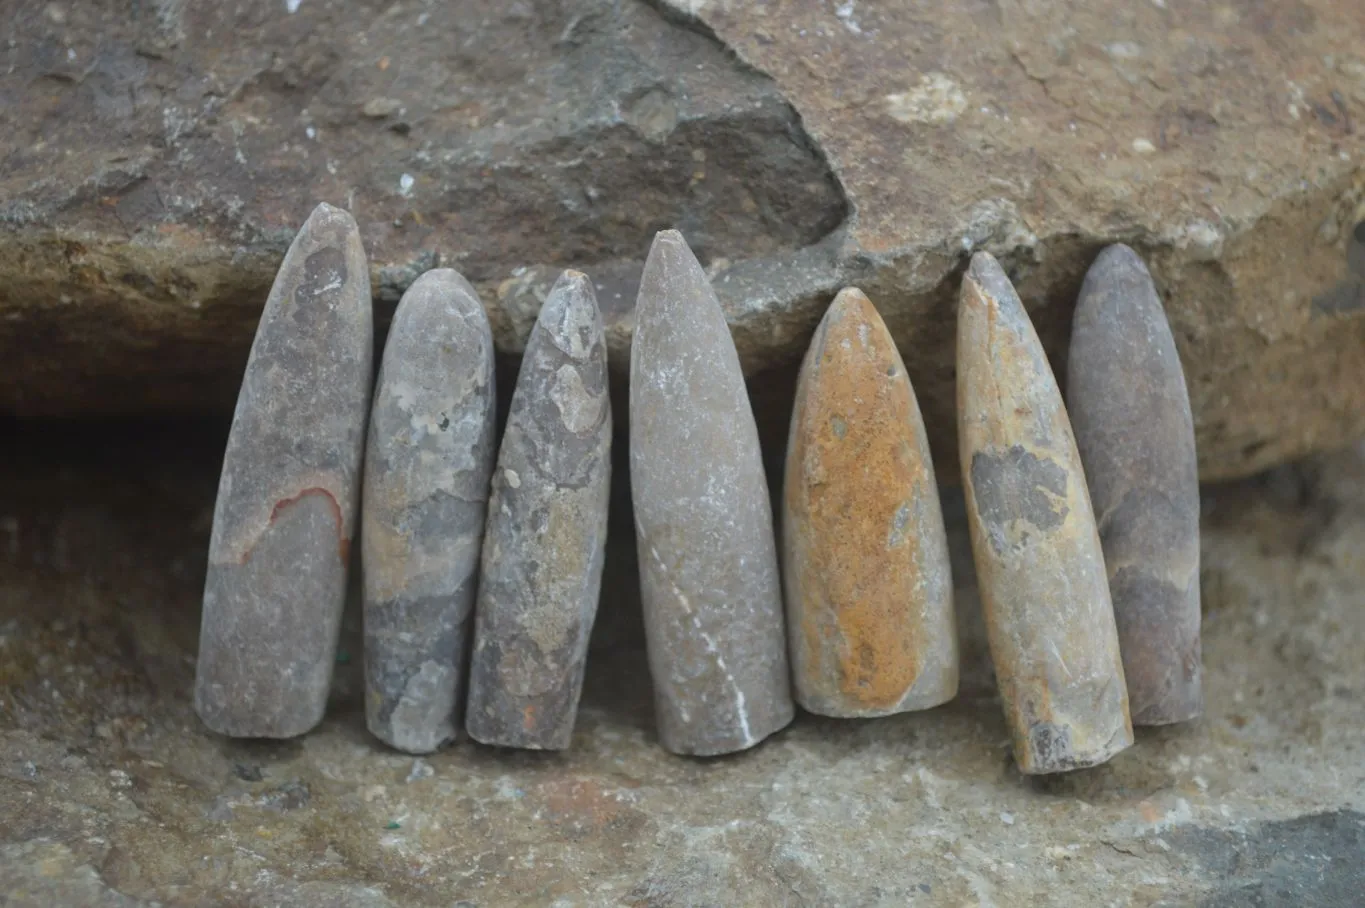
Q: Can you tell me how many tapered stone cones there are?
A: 7